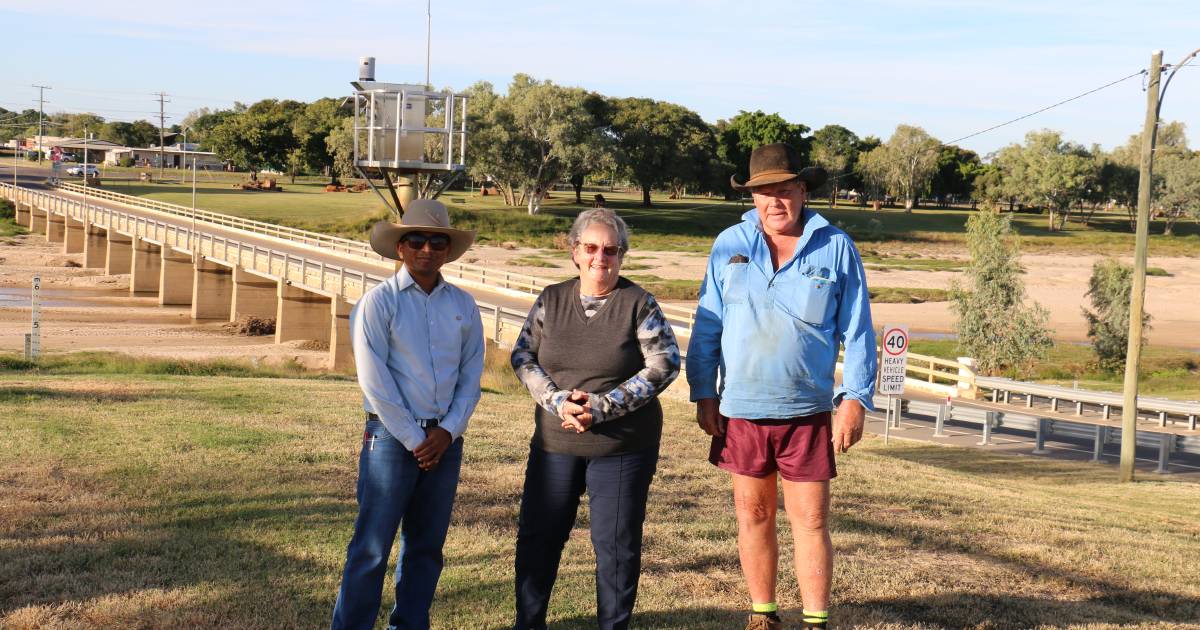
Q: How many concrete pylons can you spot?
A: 12